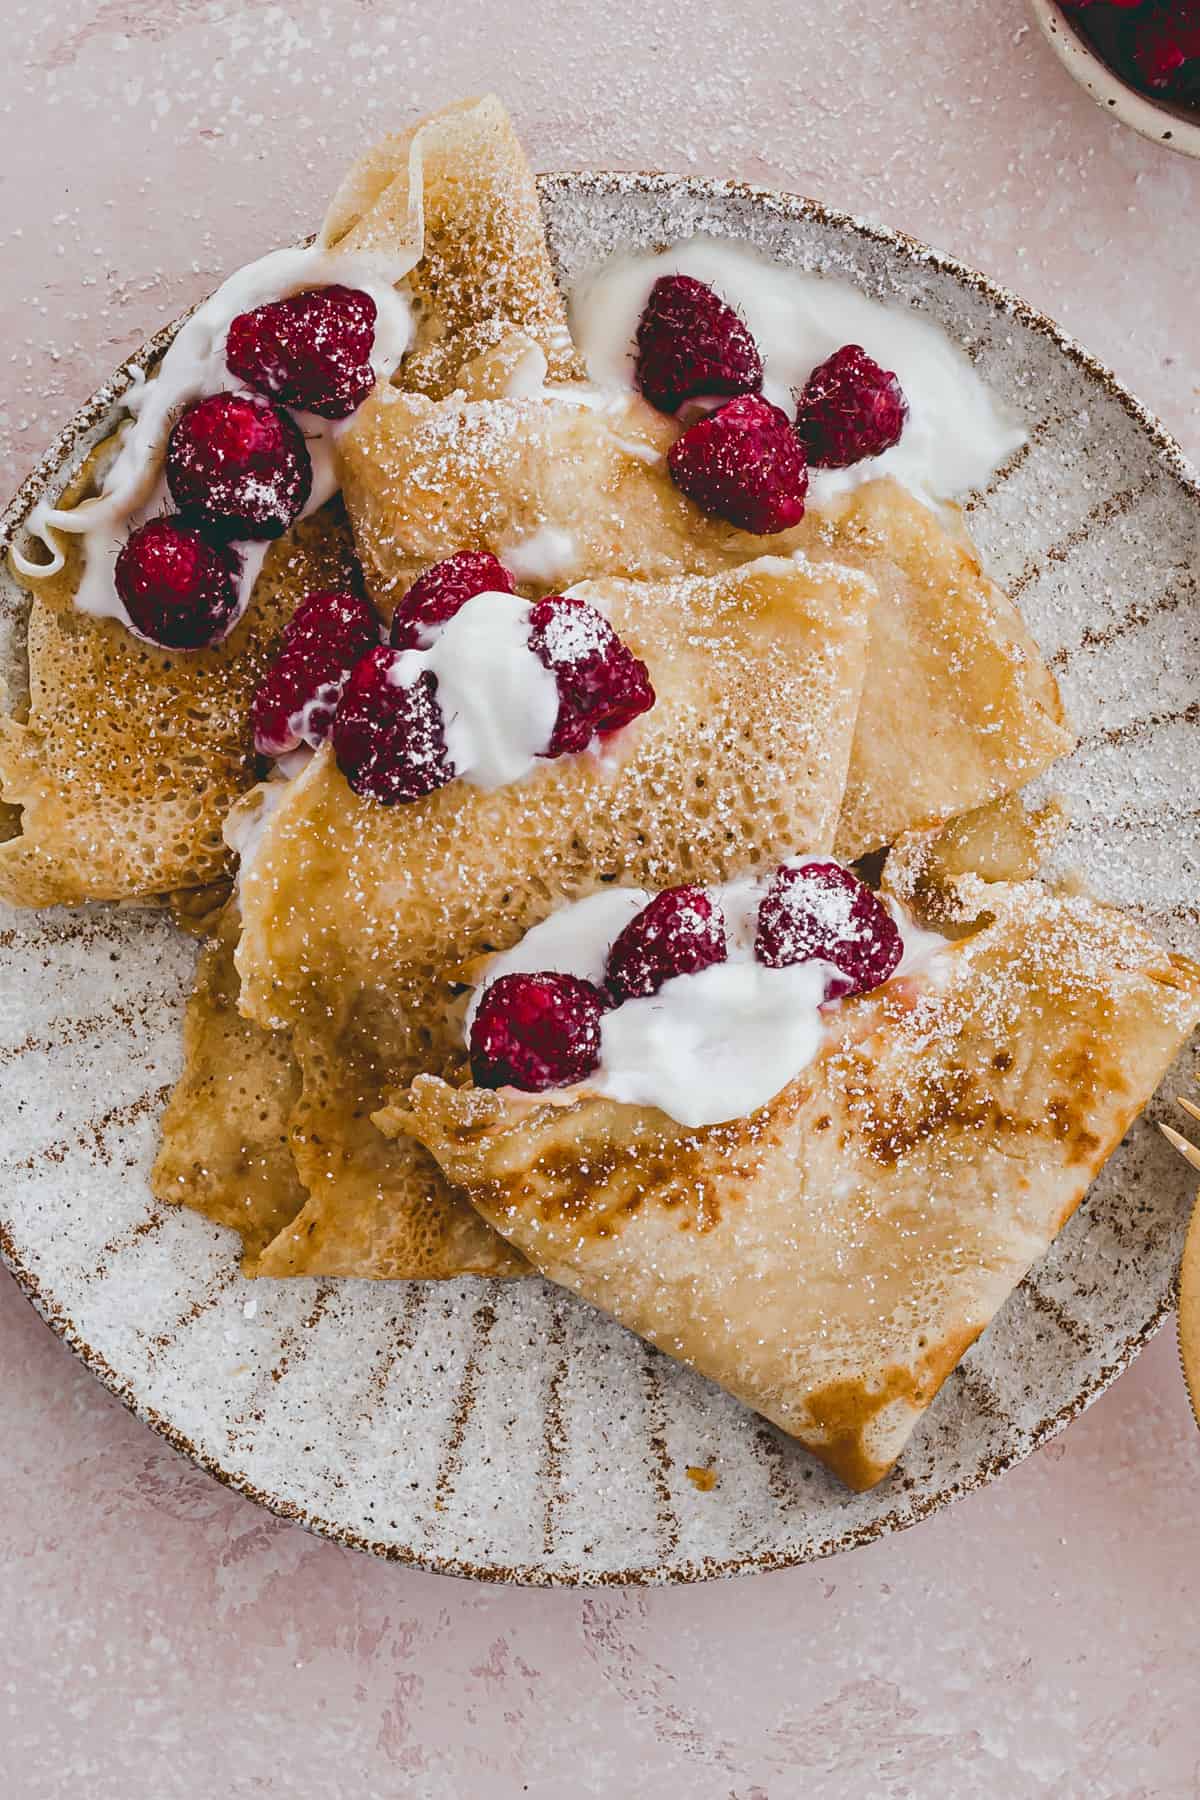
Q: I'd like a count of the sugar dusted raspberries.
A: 13